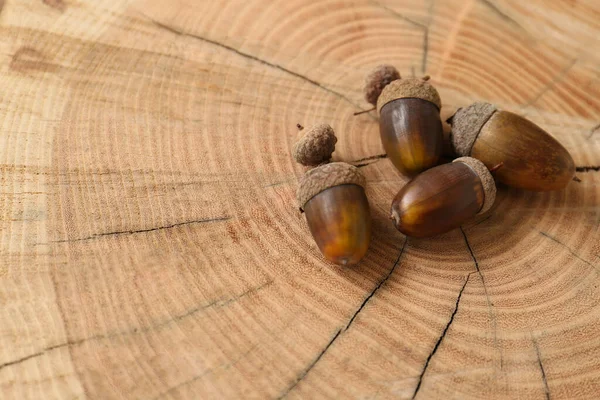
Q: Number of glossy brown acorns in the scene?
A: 4